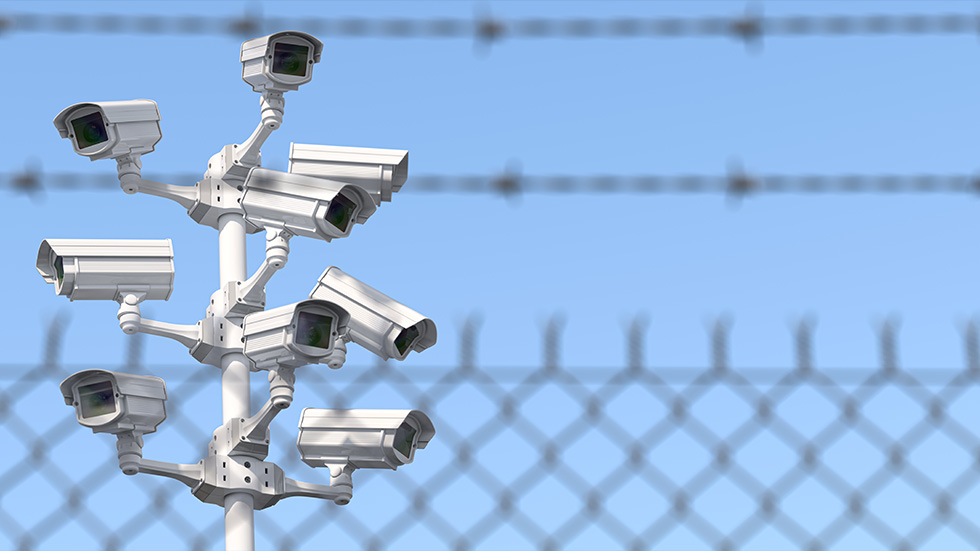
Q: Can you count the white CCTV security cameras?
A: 9